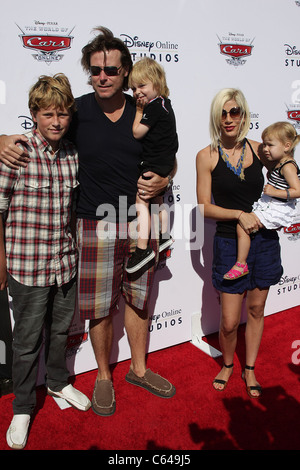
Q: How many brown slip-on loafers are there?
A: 2